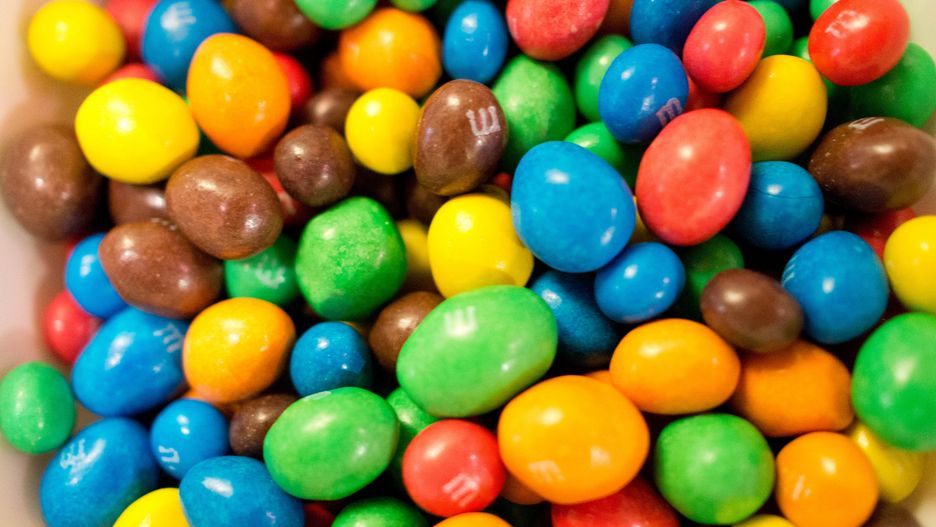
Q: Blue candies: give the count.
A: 15